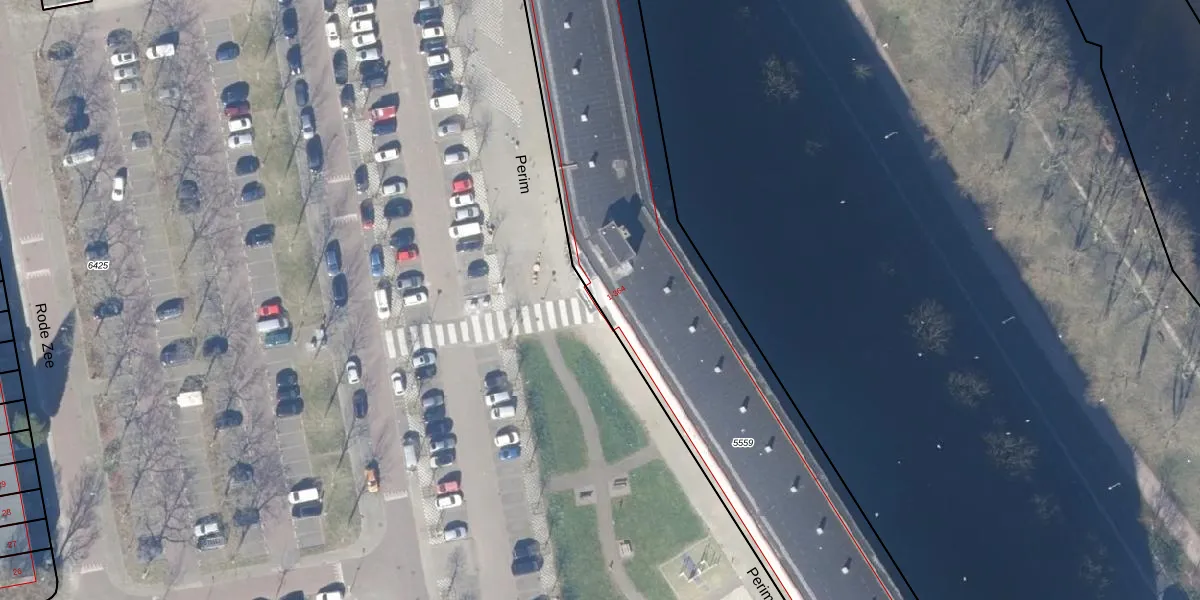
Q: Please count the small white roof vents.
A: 12